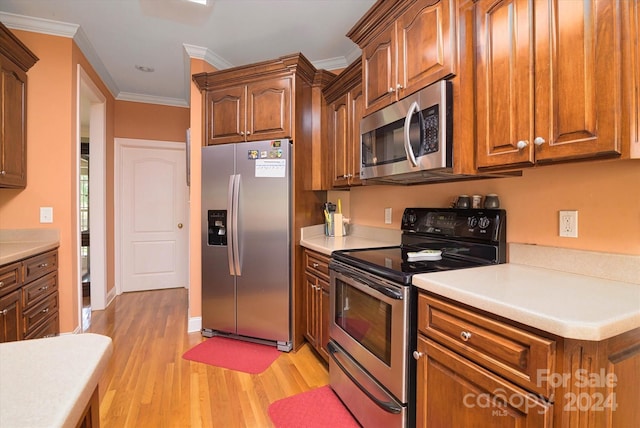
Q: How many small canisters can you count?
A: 3